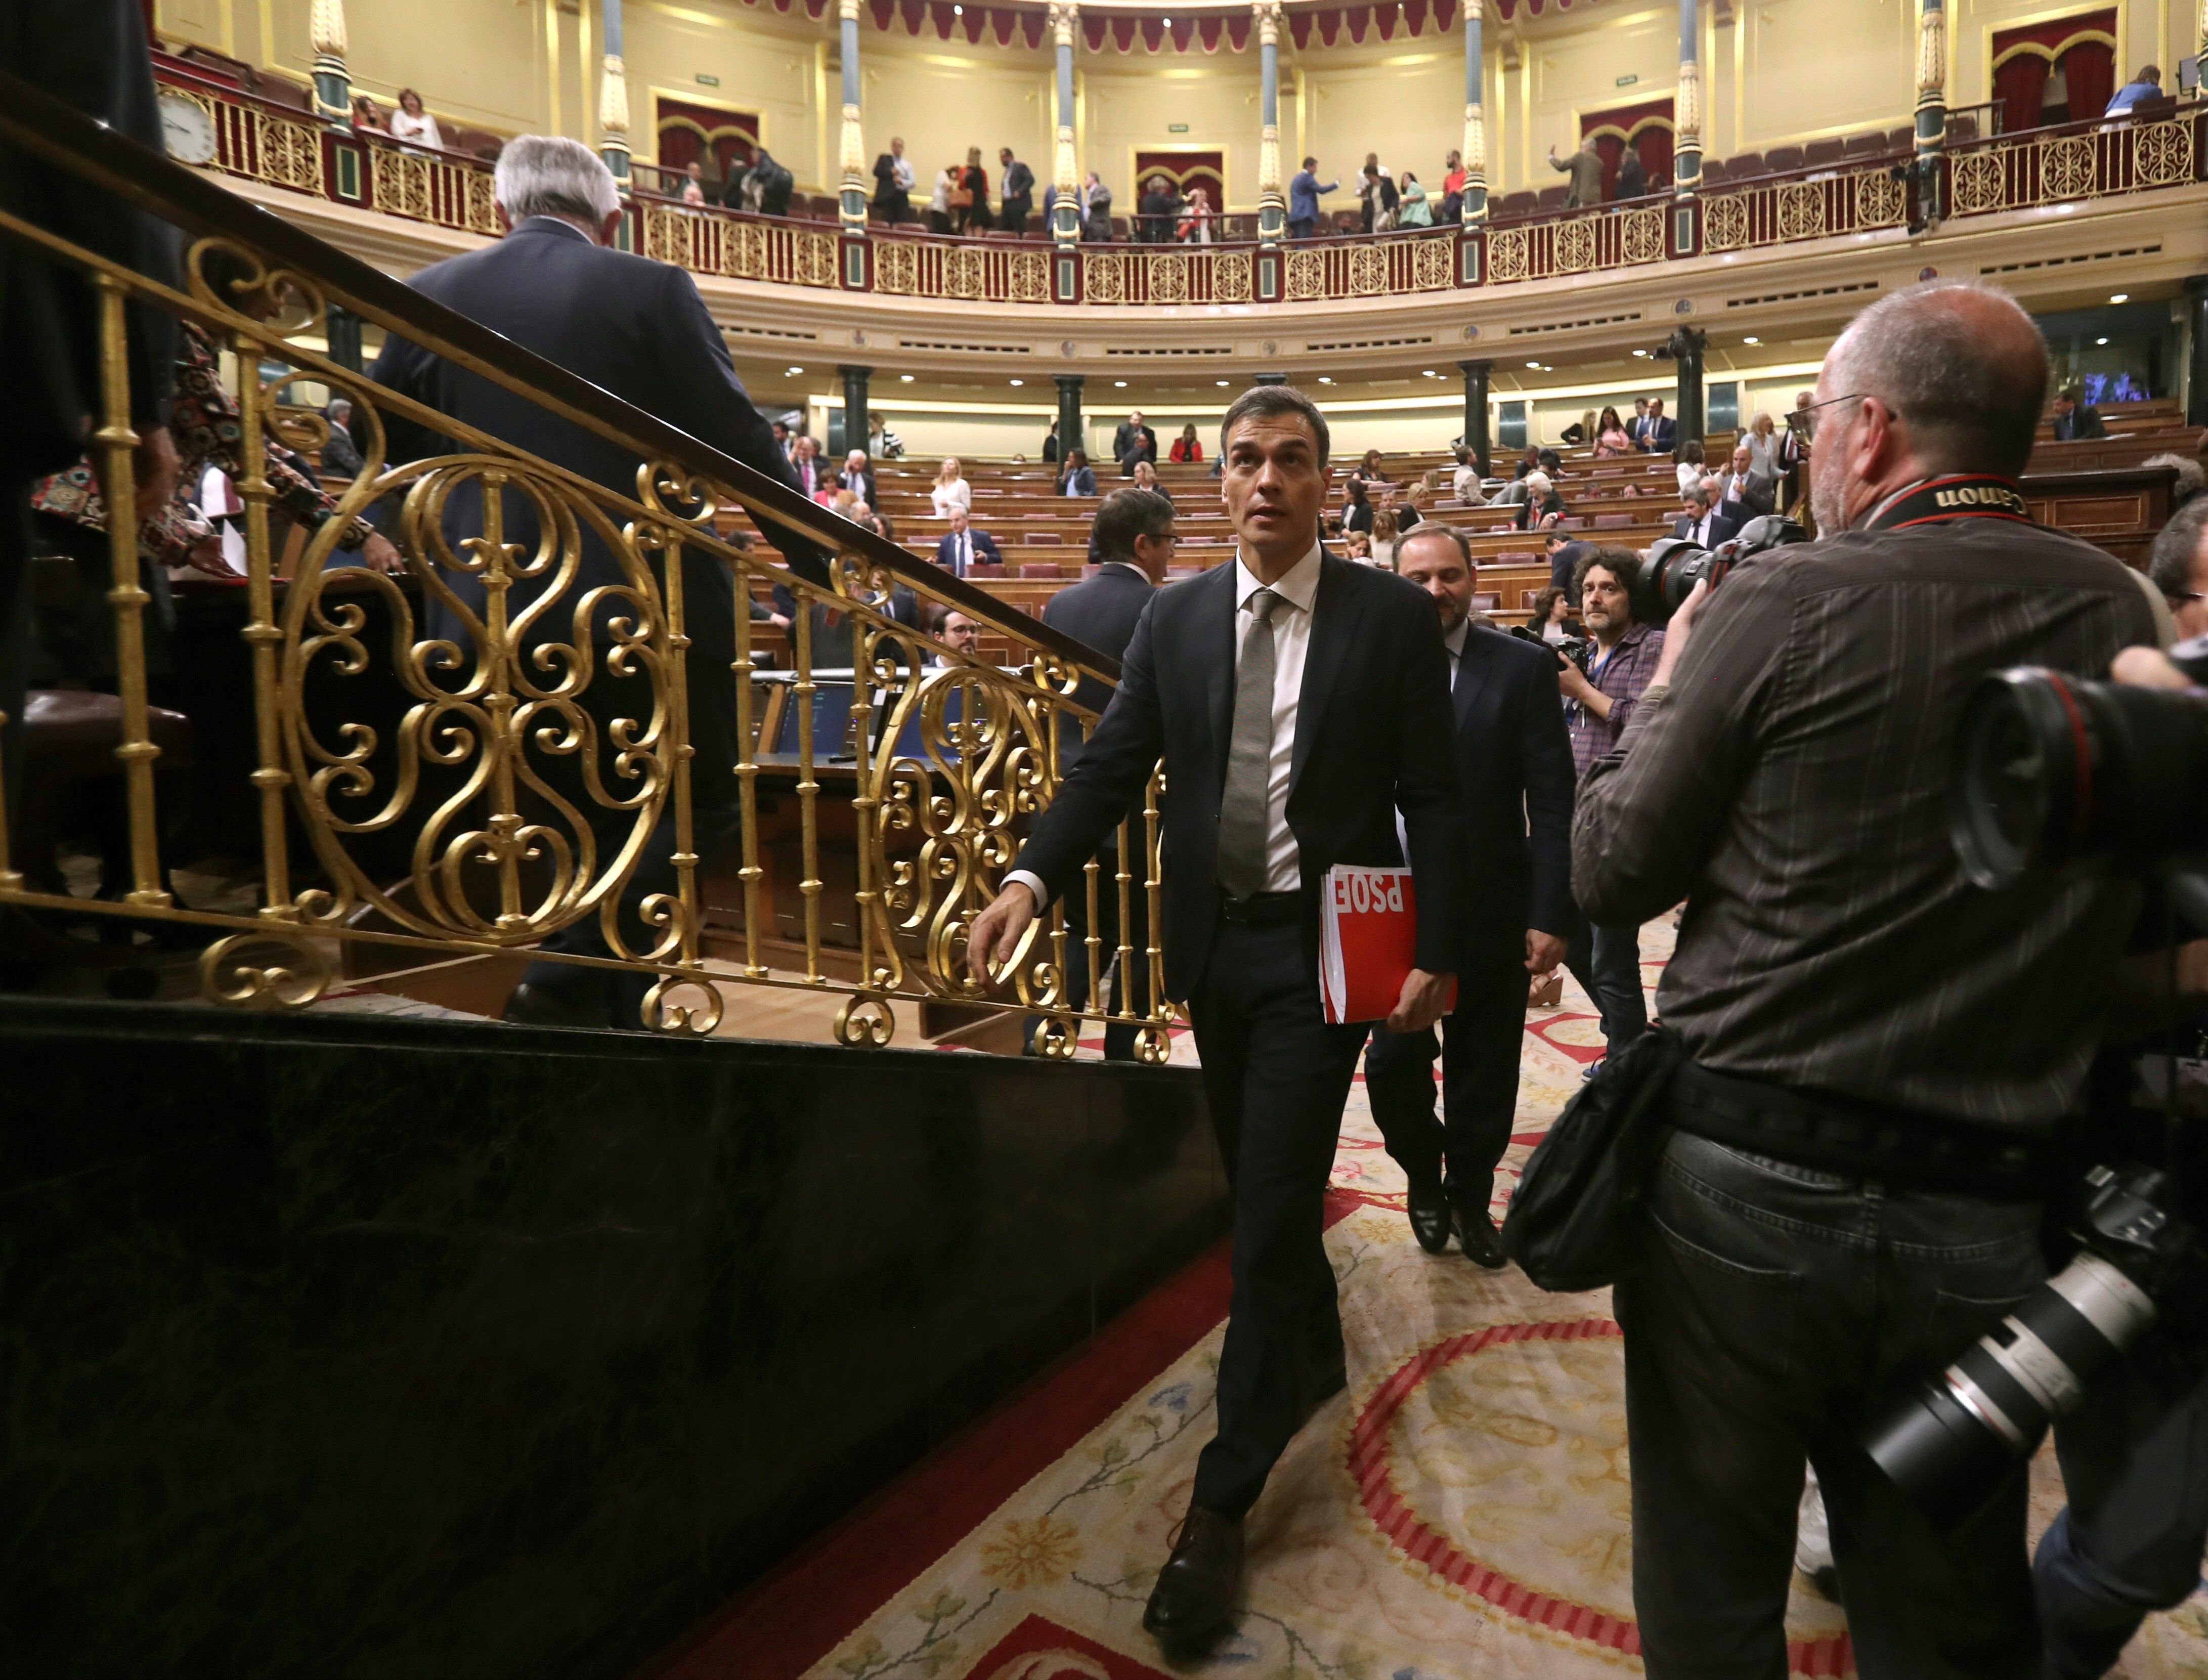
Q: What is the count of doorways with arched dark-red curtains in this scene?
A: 4